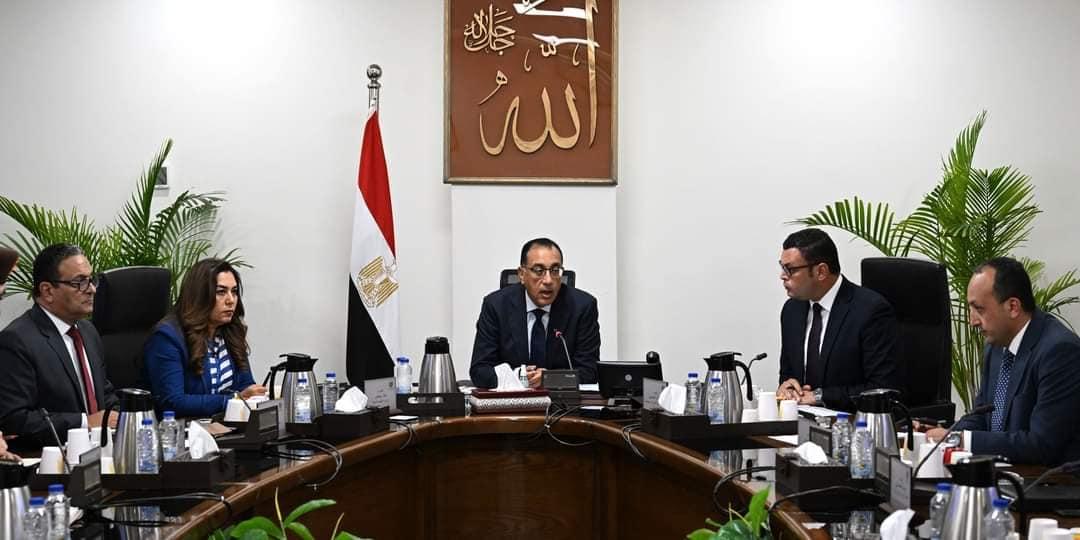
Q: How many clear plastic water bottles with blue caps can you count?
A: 13